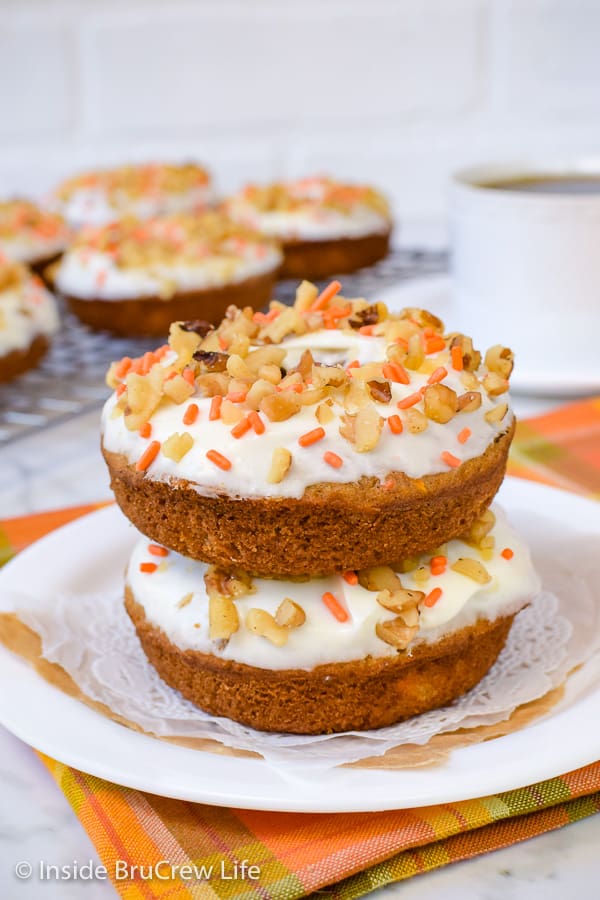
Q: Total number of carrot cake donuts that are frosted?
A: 7